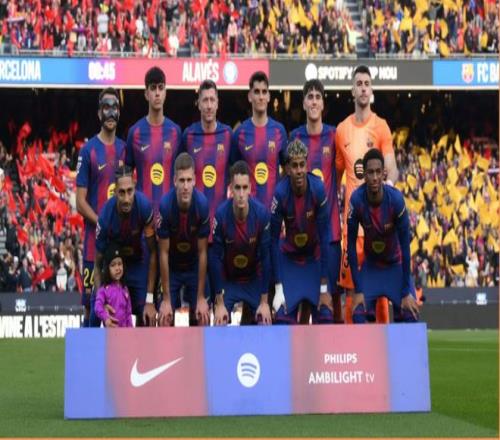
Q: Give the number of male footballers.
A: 11